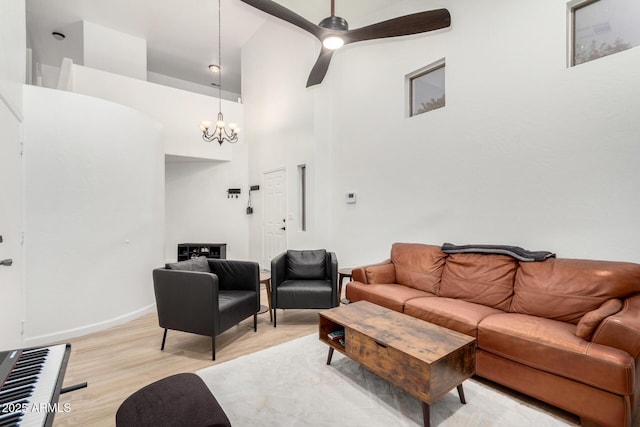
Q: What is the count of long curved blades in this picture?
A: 3